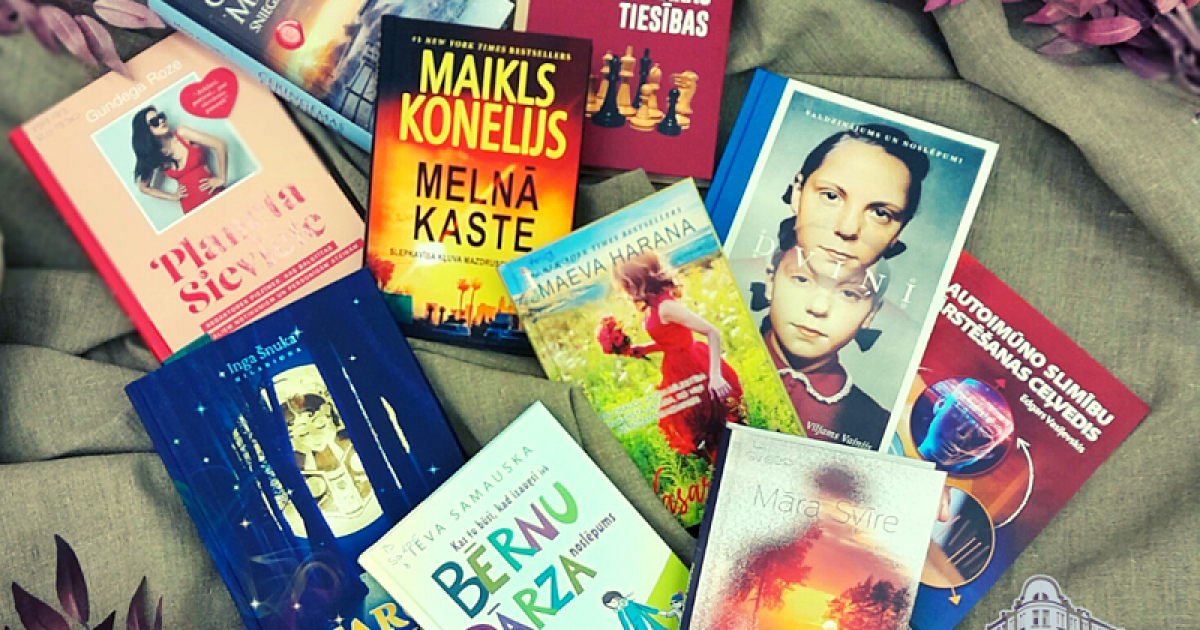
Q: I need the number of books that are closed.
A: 10